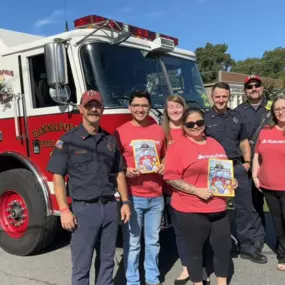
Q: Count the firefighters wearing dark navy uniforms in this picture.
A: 3